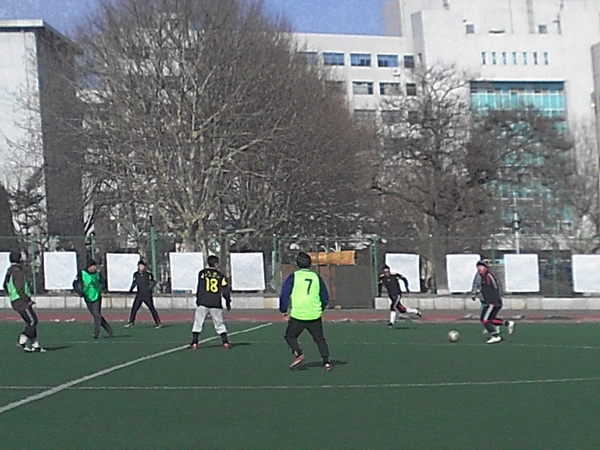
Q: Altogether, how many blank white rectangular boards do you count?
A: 9